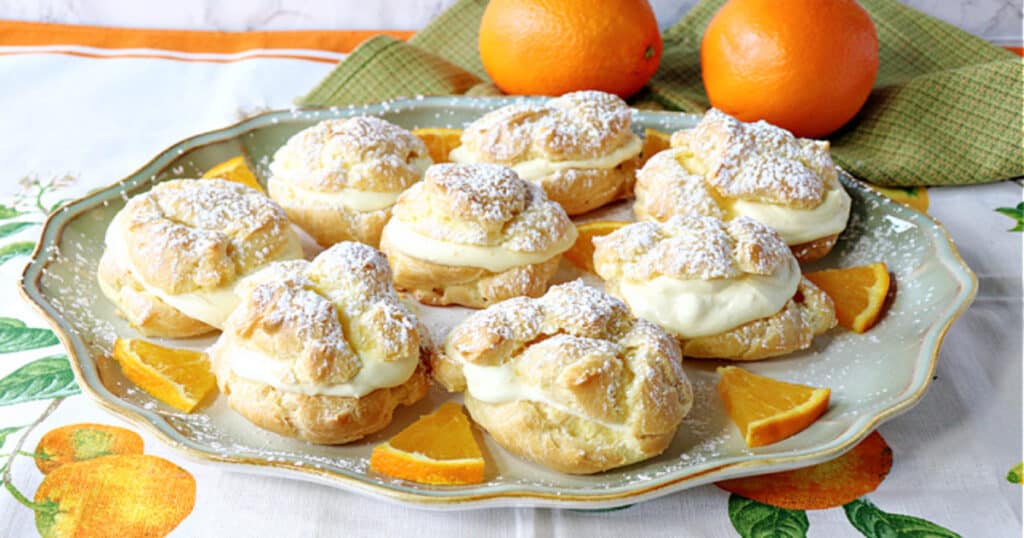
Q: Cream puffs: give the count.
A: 8